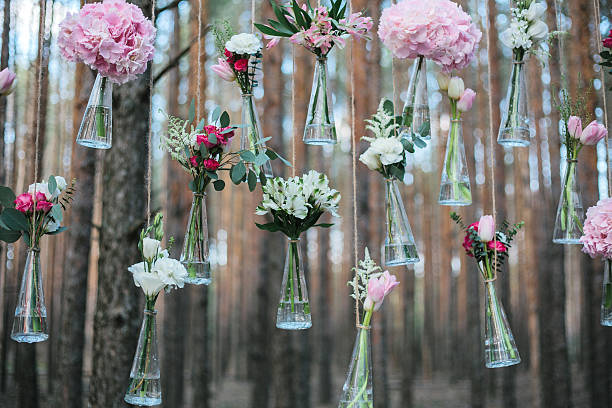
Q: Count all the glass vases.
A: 15